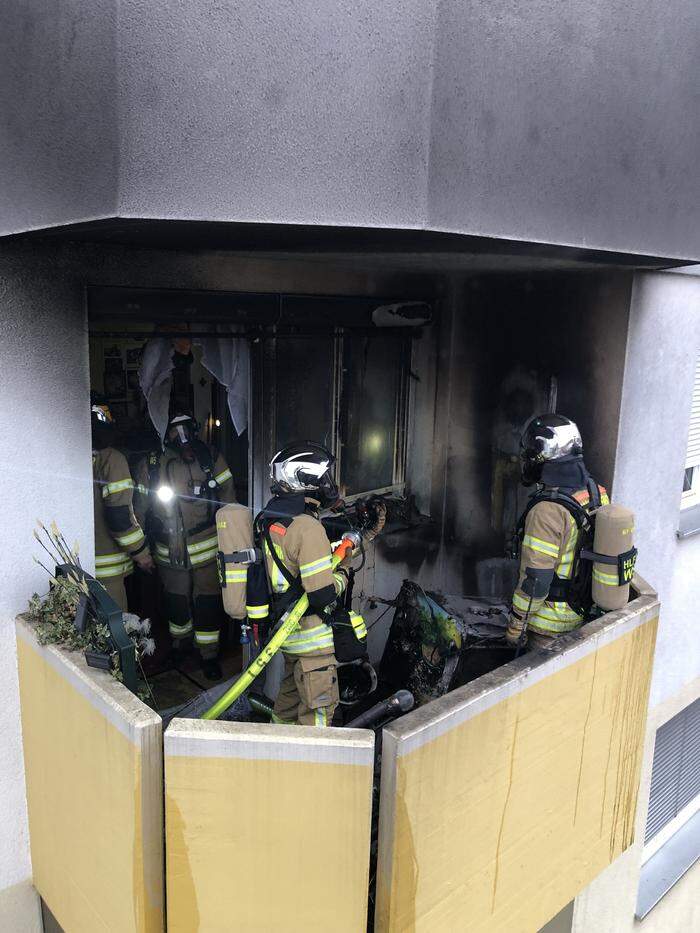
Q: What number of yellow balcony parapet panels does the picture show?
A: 3